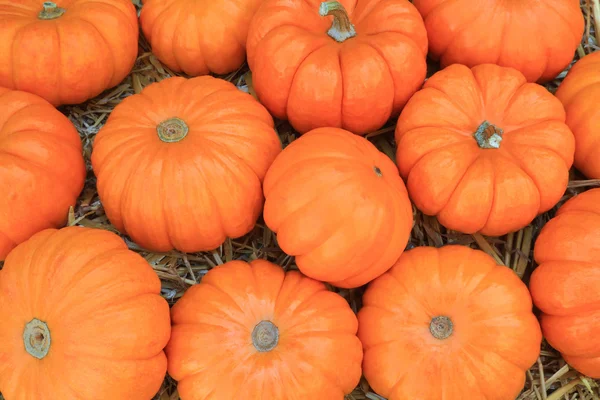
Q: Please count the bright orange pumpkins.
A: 13